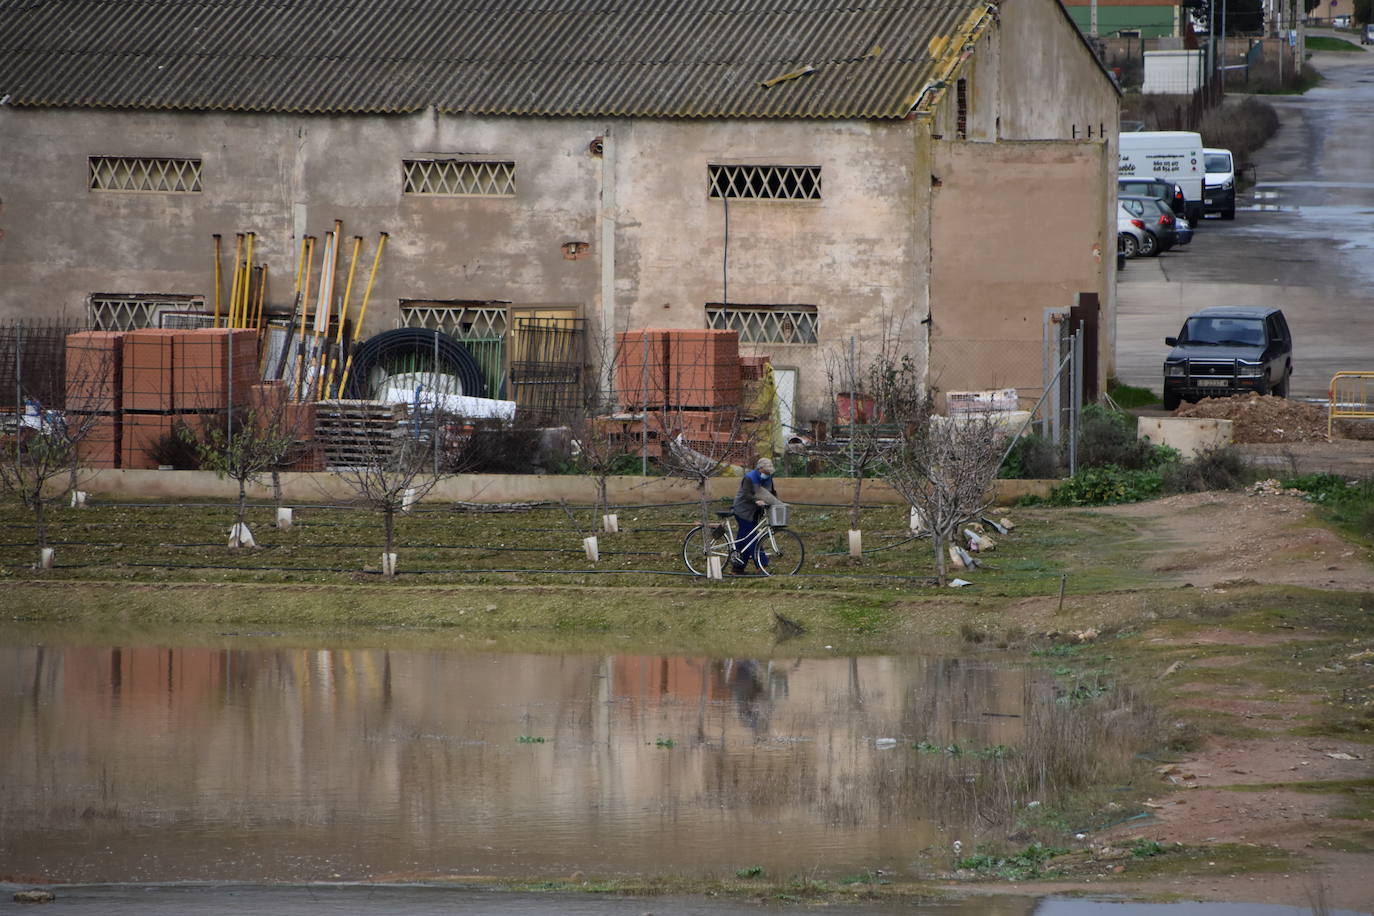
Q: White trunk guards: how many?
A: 11